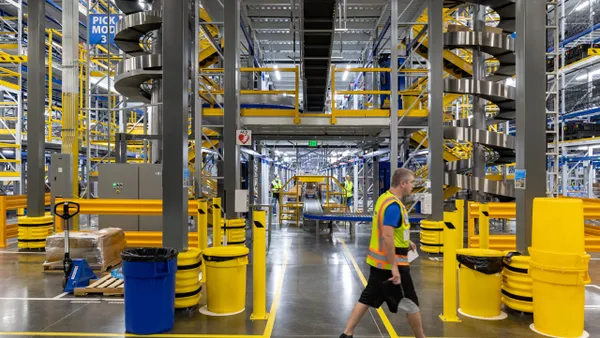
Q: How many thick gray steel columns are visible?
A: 5